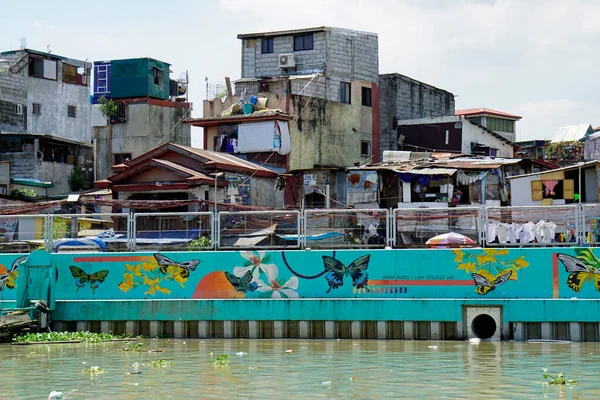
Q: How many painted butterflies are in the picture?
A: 7